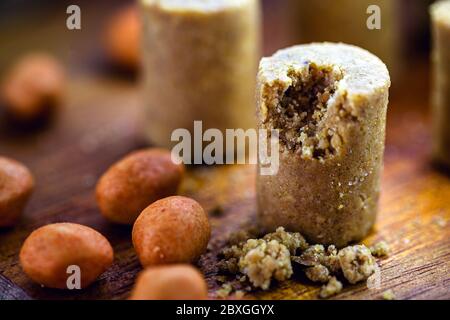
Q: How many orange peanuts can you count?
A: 7